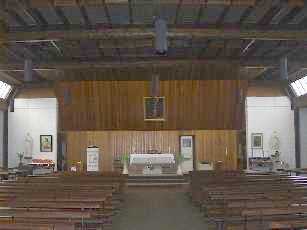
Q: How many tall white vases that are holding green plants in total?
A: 2